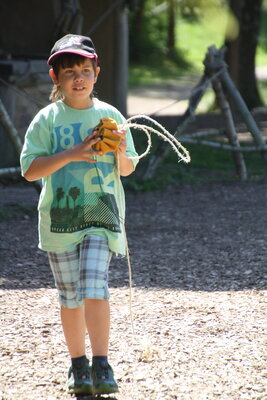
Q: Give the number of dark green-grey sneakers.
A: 2